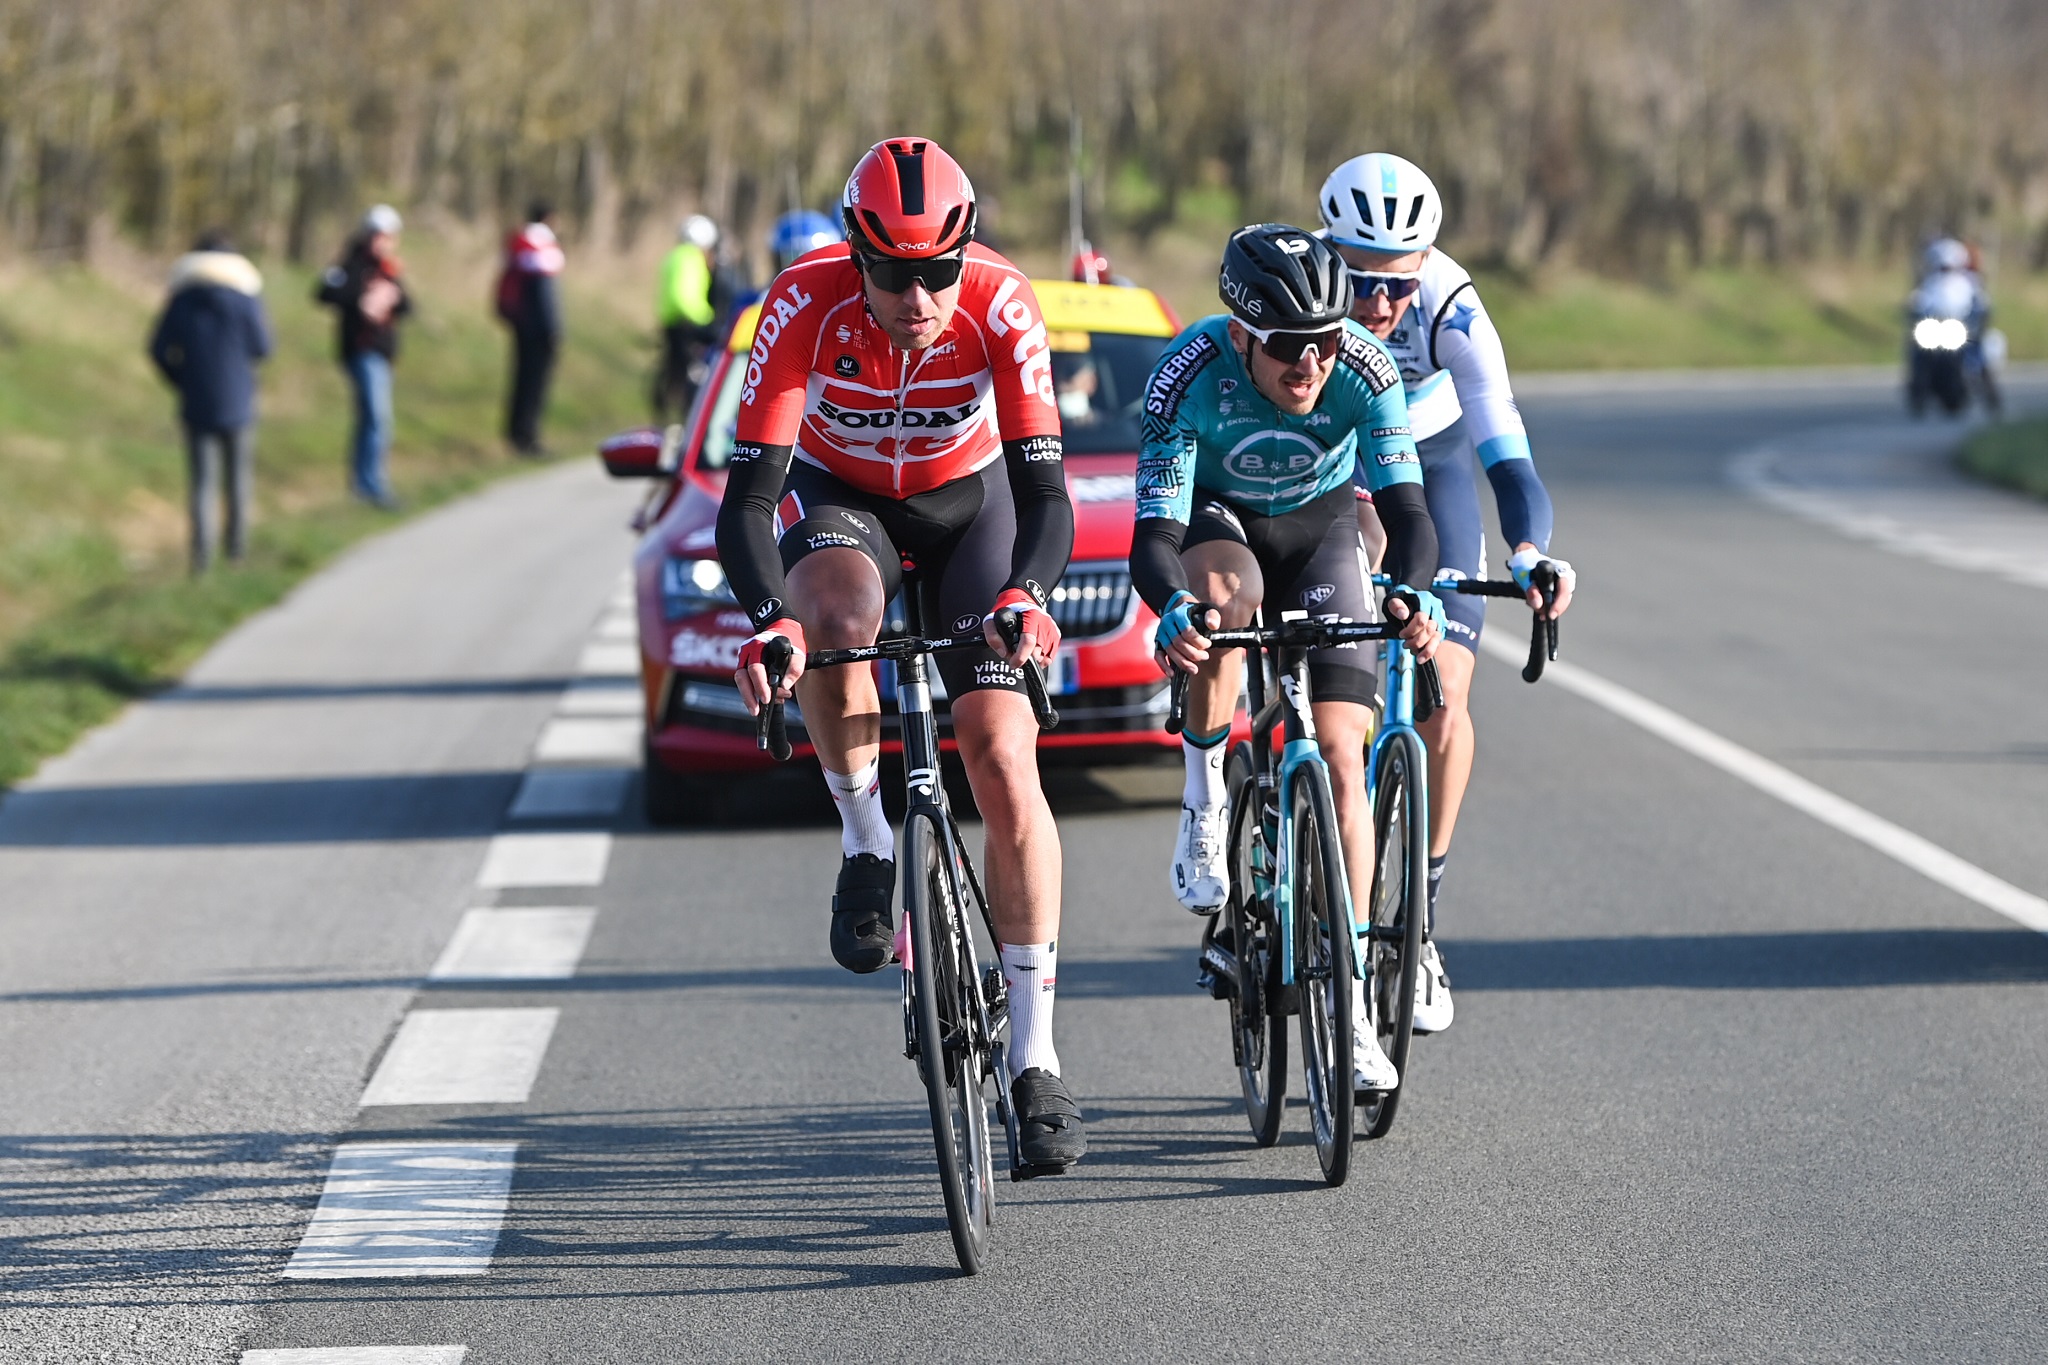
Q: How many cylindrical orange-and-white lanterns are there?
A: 0